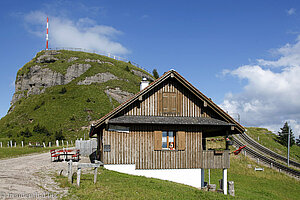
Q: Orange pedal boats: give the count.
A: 0